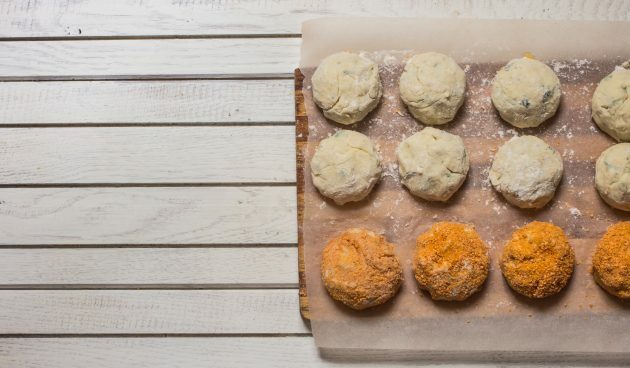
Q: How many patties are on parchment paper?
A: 12